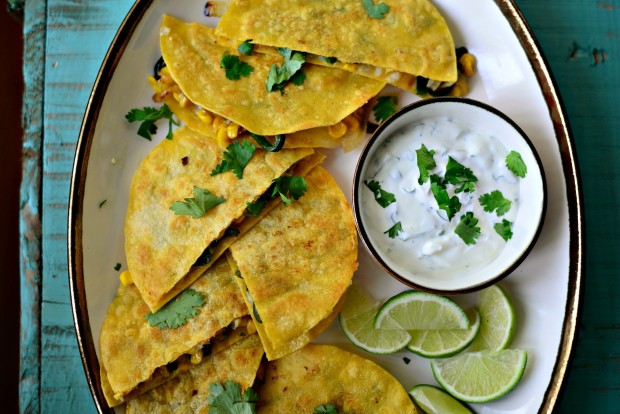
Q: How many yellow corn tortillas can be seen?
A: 7